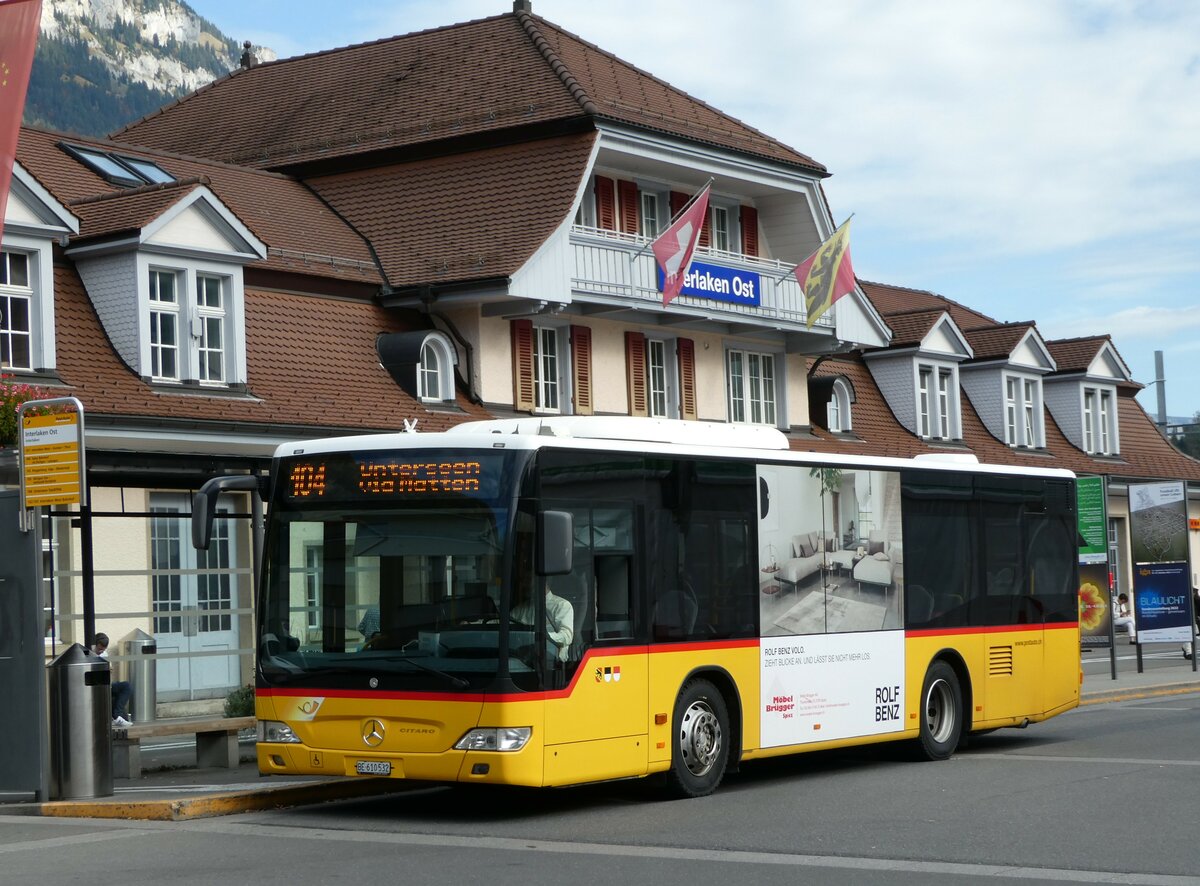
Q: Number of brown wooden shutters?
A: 9